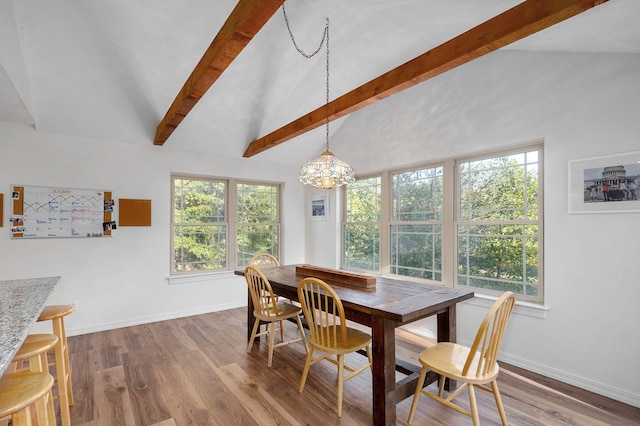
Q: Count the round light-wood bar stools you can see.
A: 3